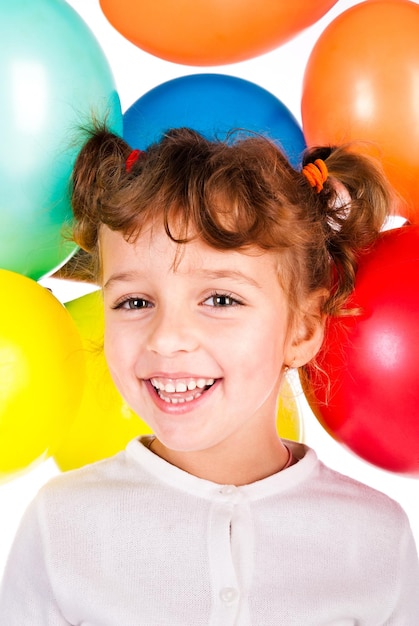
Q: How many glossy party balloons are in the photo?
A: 7